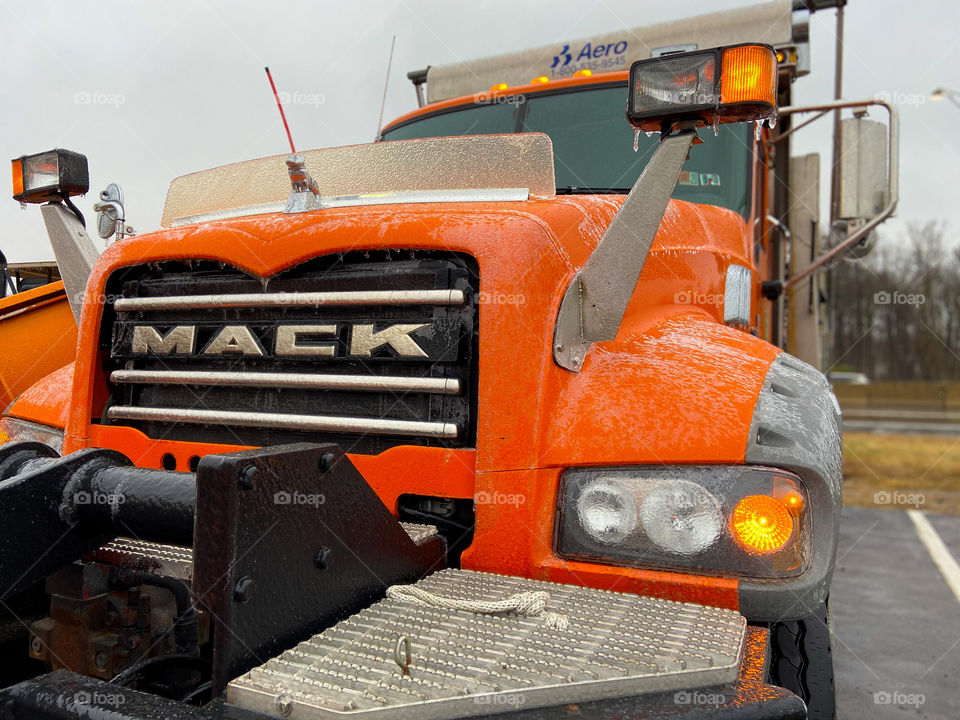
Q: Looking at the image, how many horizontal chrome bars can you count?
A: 3